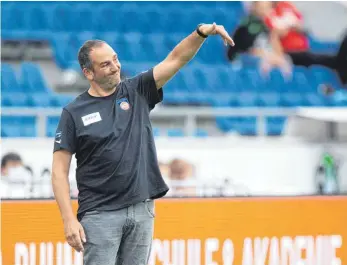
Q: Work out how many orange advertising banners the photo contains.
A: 1